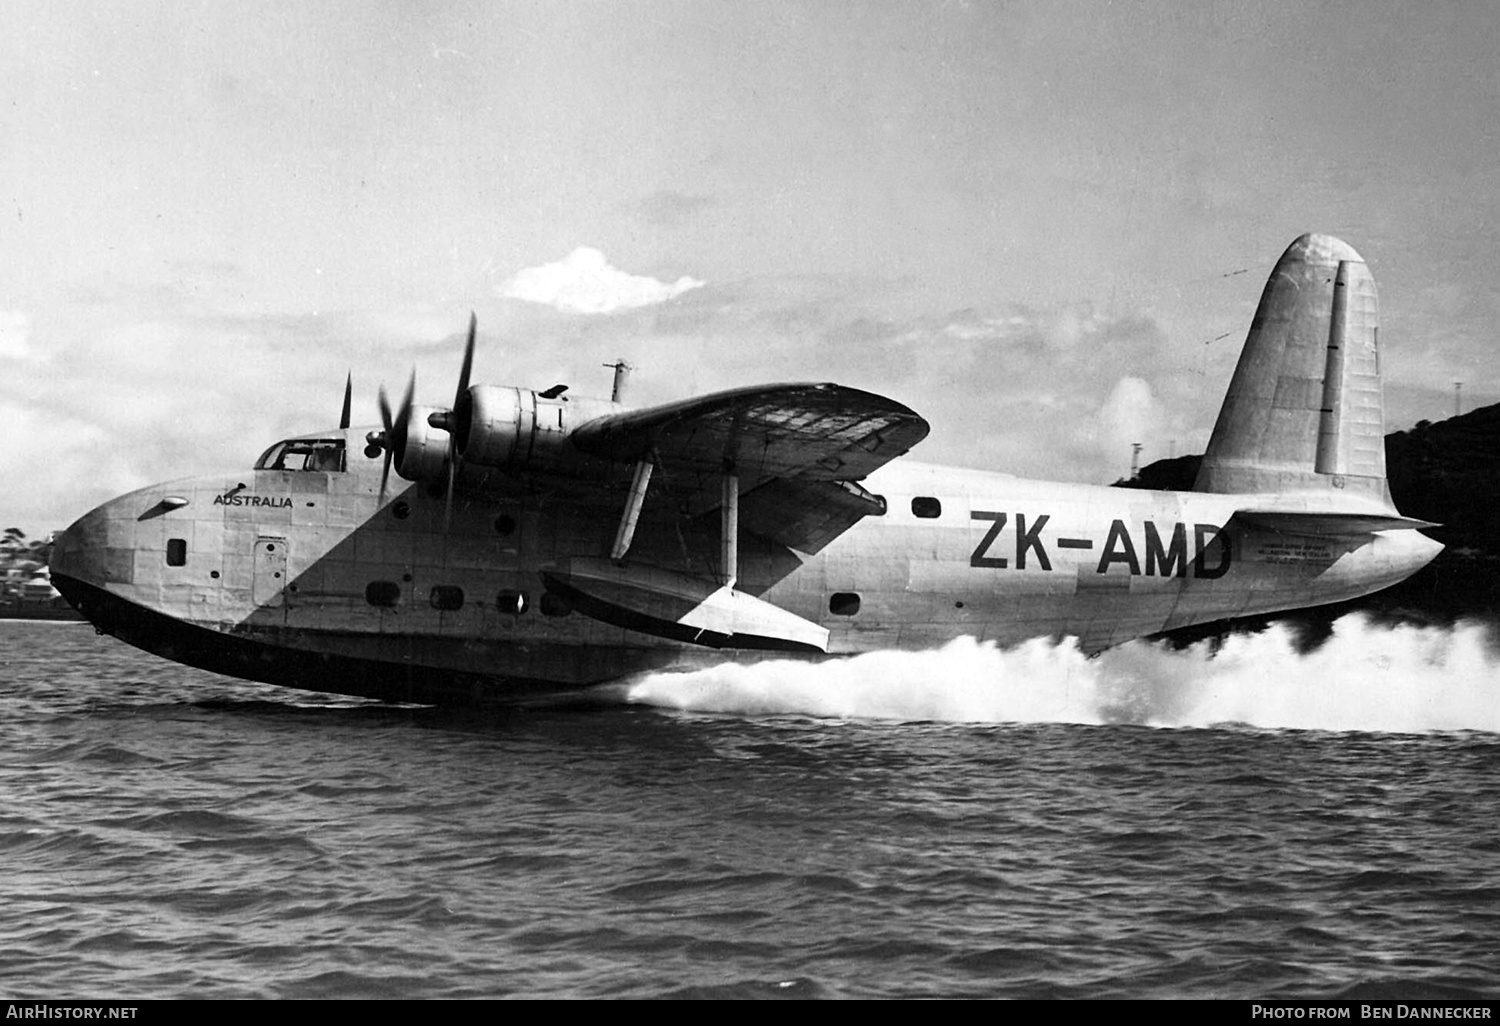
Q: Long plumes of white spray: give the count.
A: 1